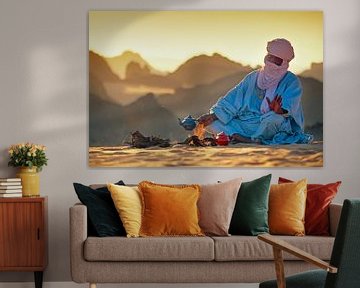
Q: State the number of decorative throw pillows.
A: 7